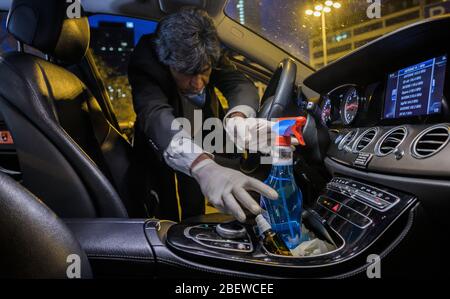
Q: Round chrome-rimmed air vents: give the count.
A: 4